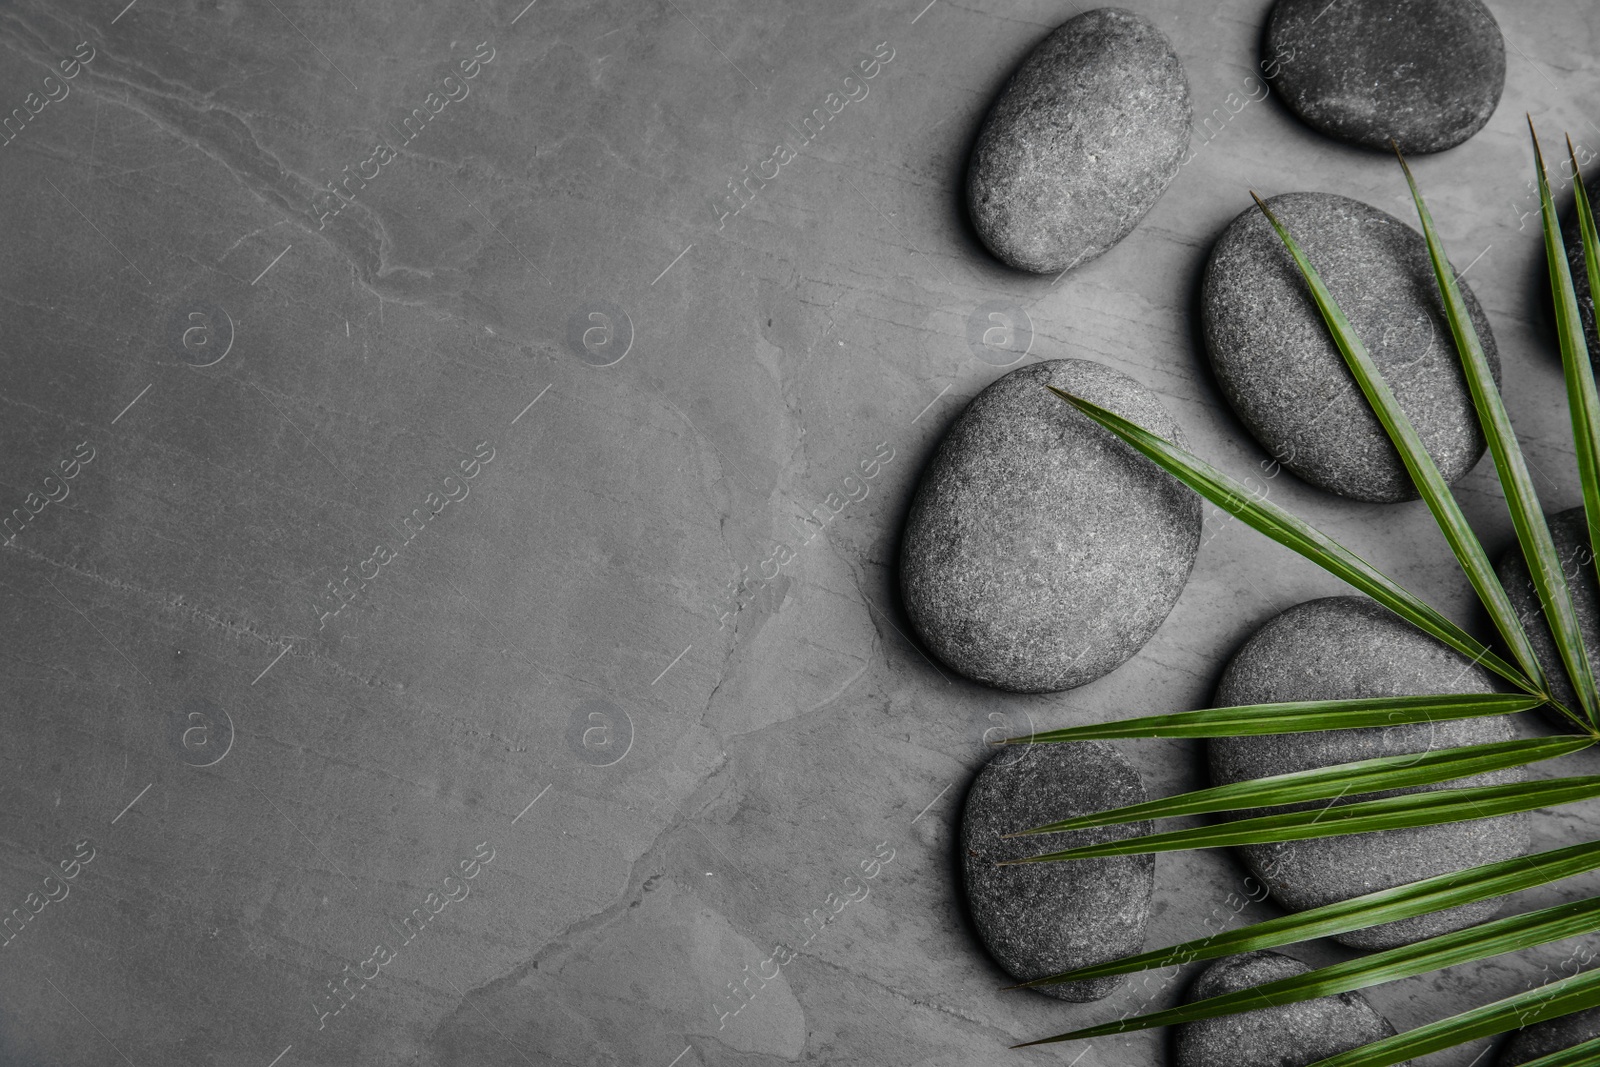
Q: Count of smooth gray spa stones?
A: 10